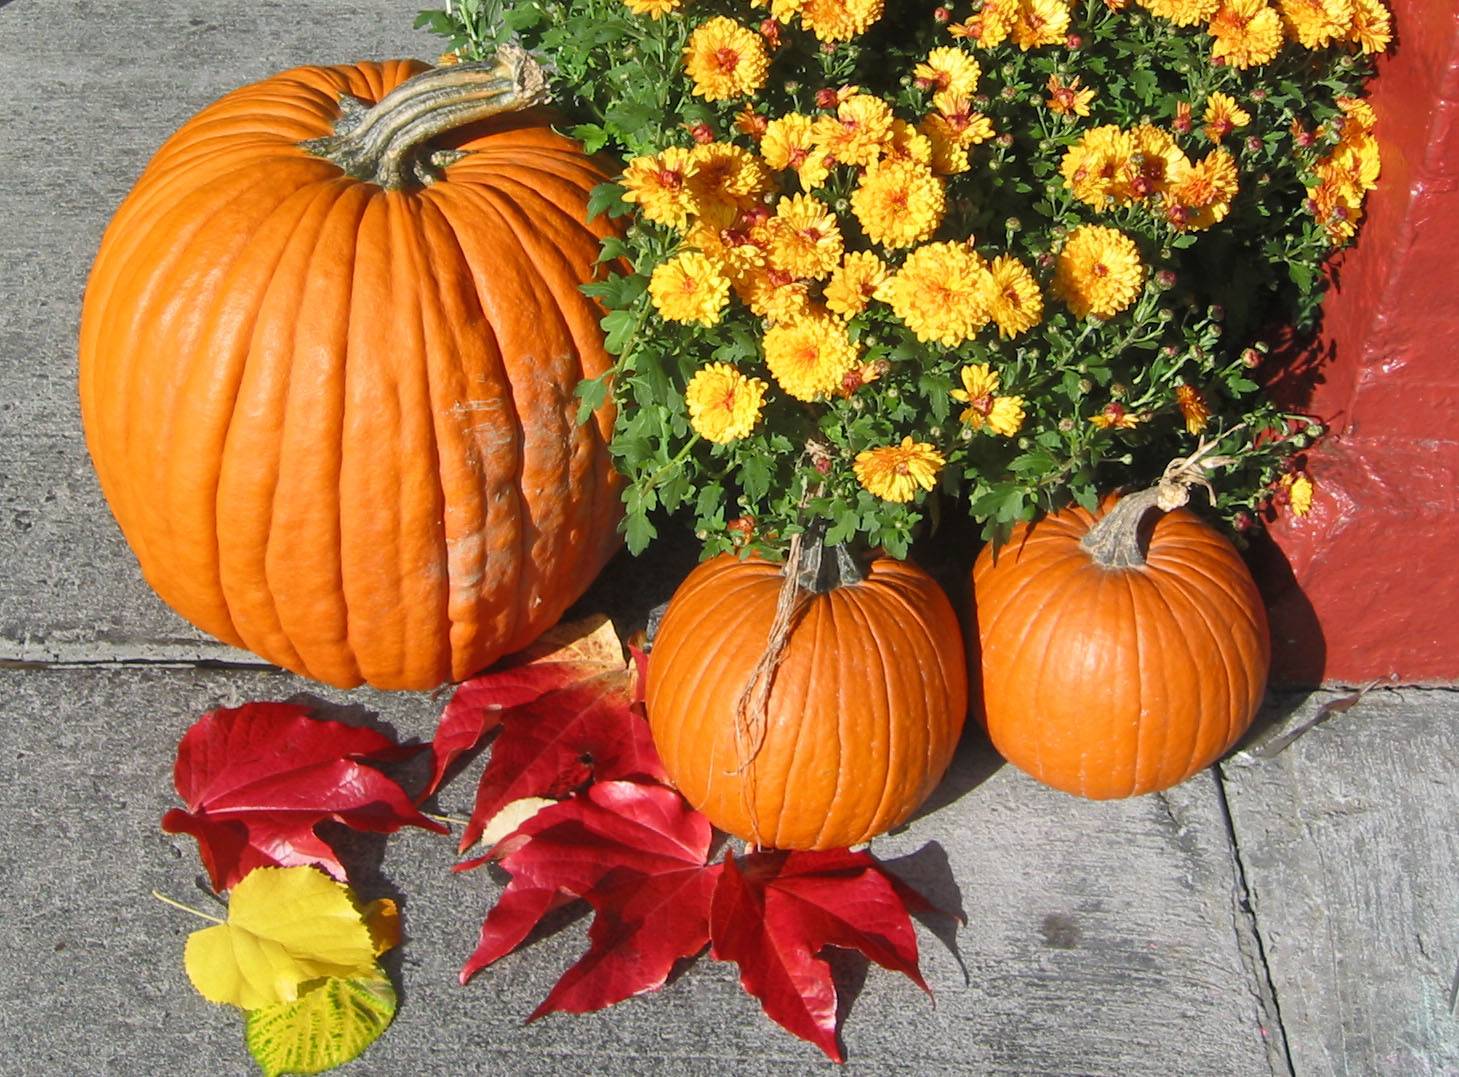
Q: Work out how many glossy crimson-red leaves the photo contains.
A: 4